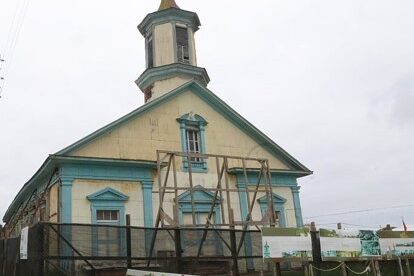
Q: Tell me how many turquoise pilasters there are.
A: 4